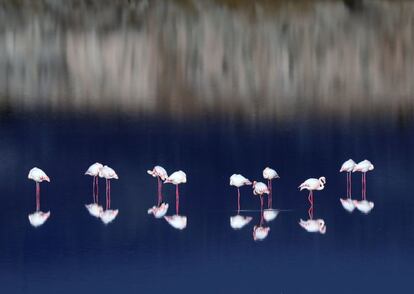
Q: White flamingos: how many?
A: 11